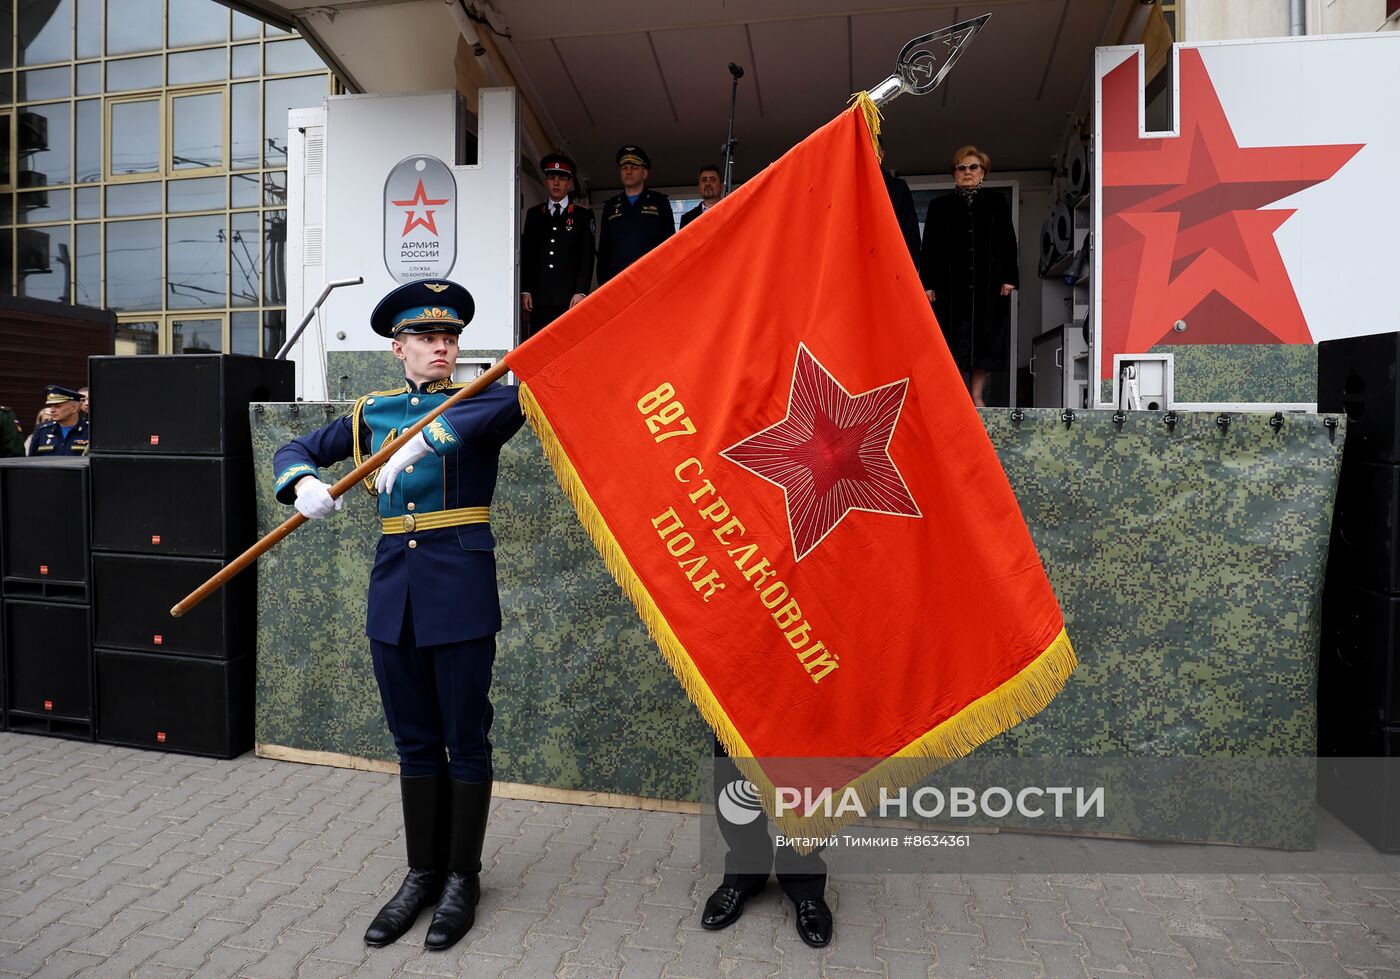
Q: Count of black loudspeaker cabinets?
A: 10